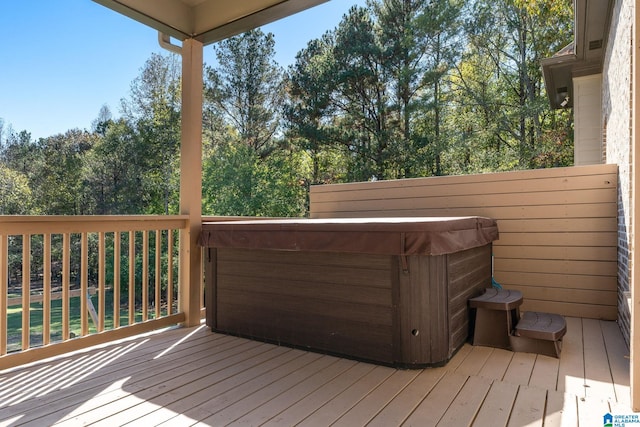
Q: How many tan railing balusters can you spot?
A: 11